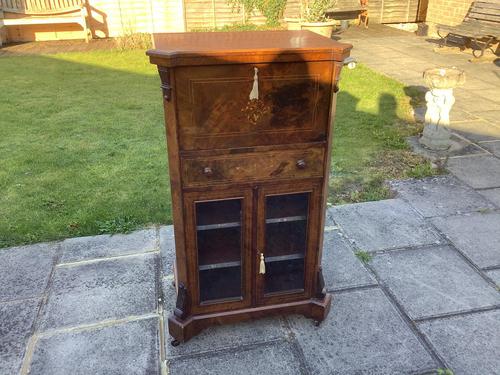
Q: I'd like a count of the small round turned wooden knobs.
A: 2